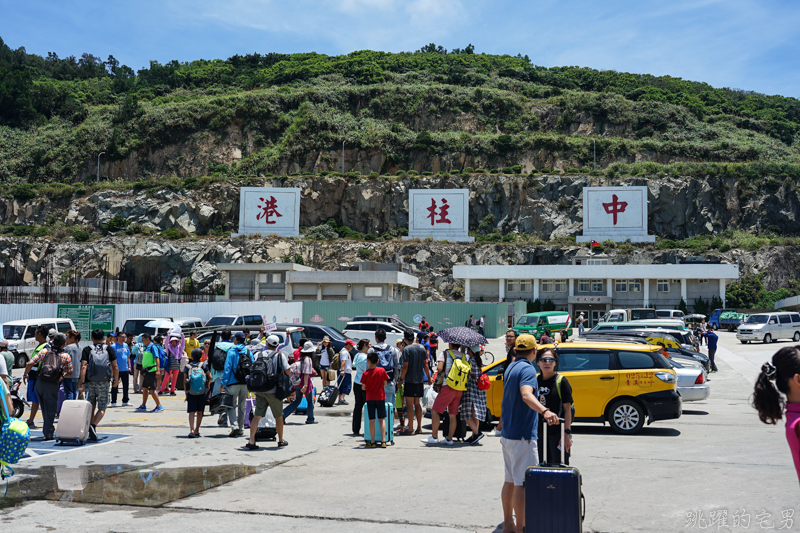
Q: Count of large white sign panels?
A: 3